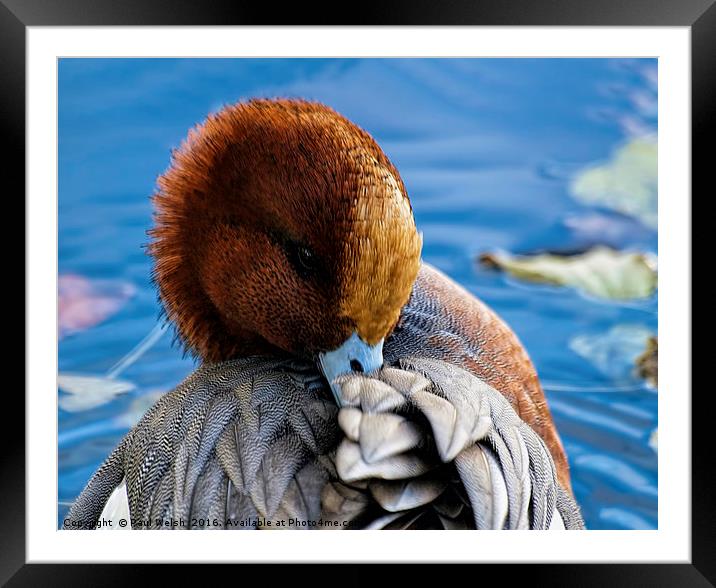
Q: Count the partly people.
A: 0